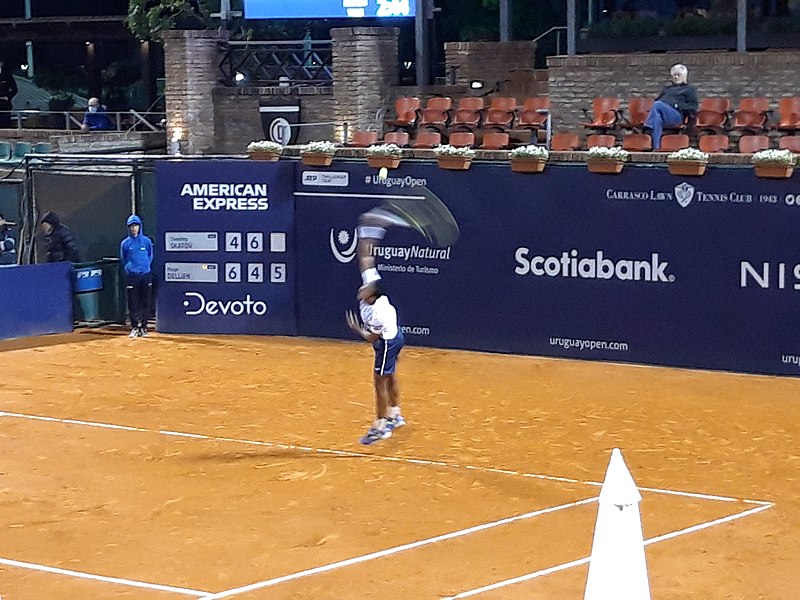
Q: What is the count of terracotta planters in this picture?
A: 8